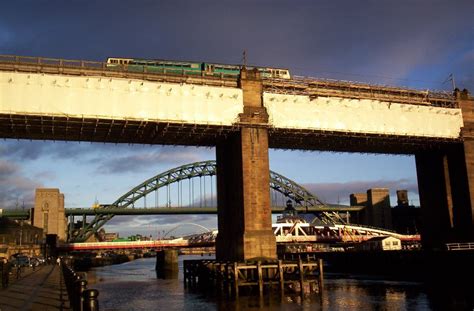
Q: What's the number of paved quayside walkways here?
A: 1